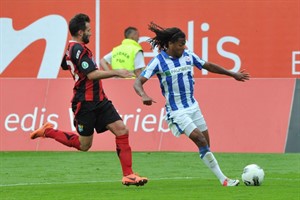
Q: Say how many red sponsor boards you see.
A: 2